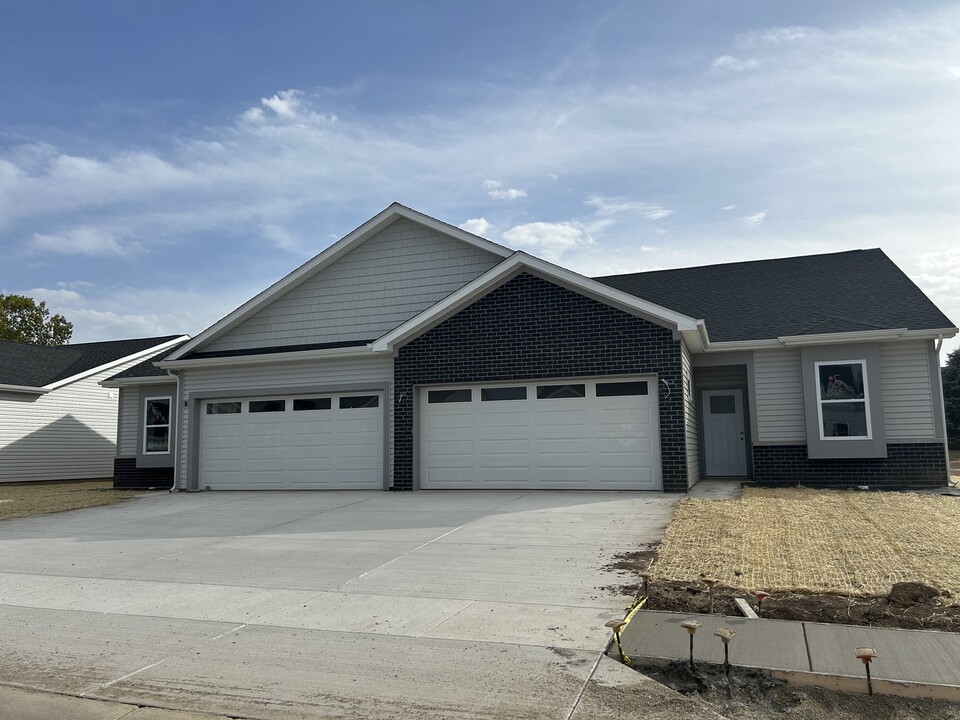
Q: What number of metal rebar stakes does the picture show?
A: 7